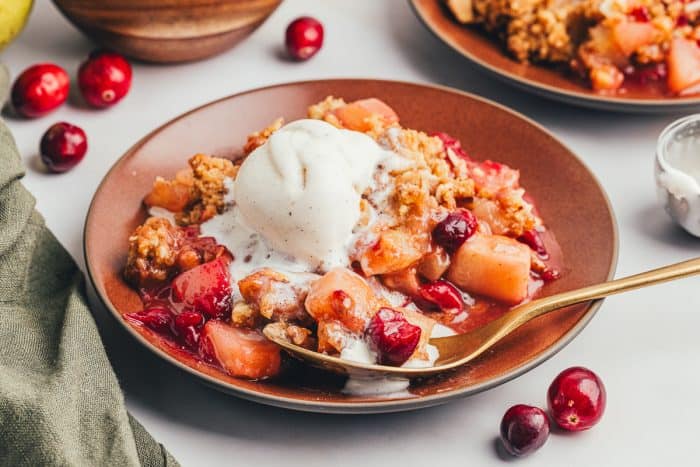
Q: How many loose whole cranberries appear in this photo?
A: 6